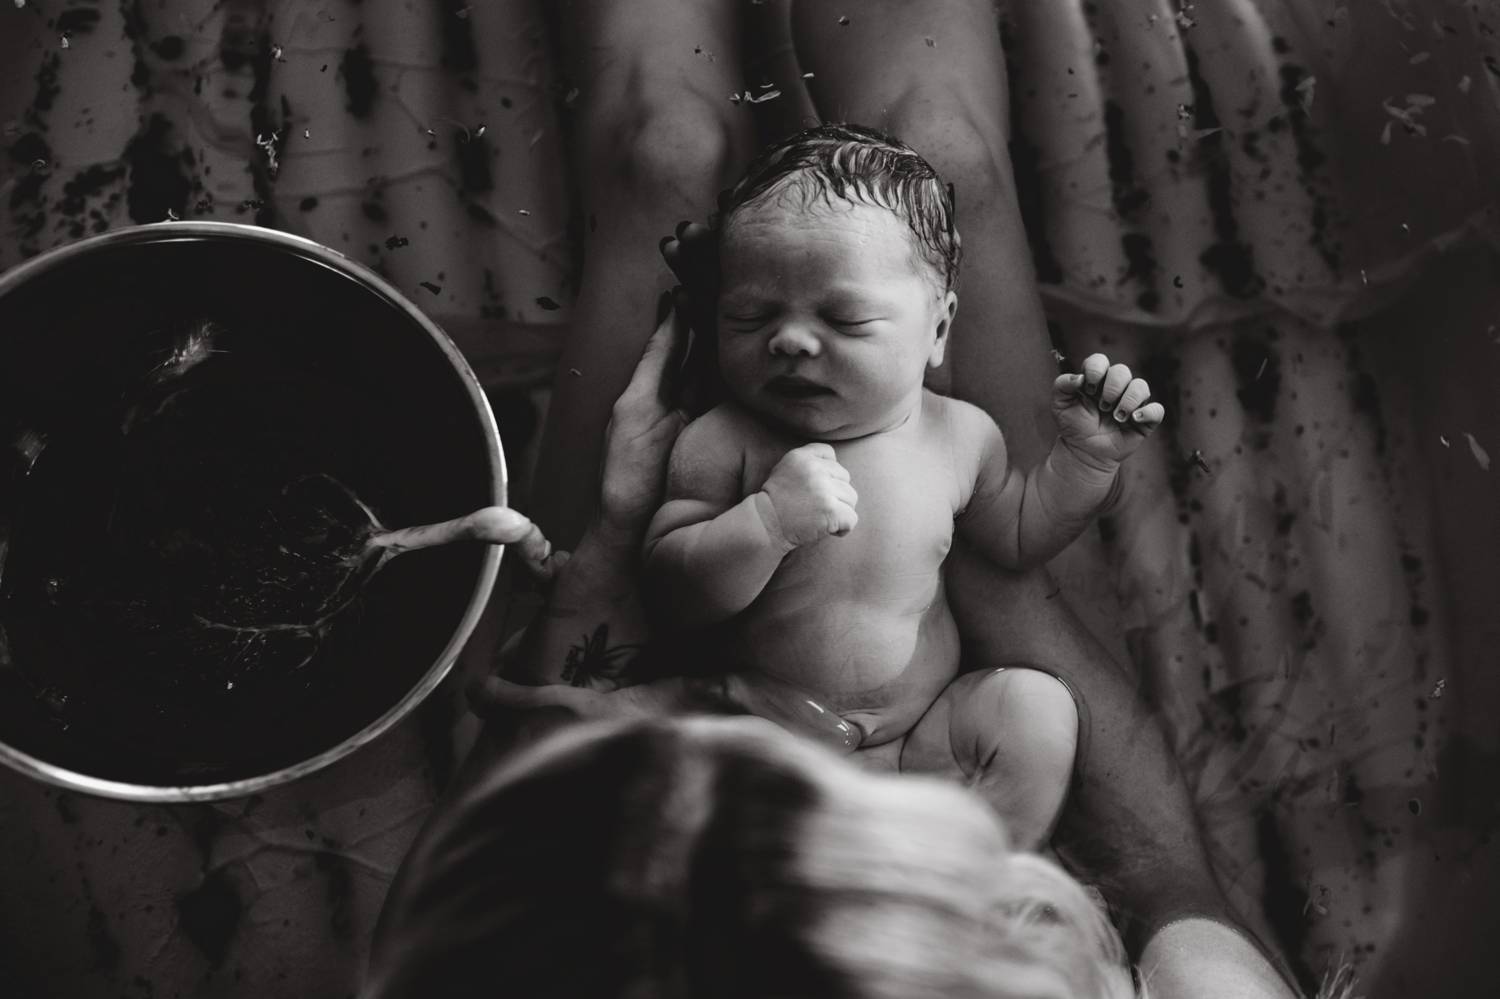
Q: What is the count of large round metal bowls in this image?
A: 1